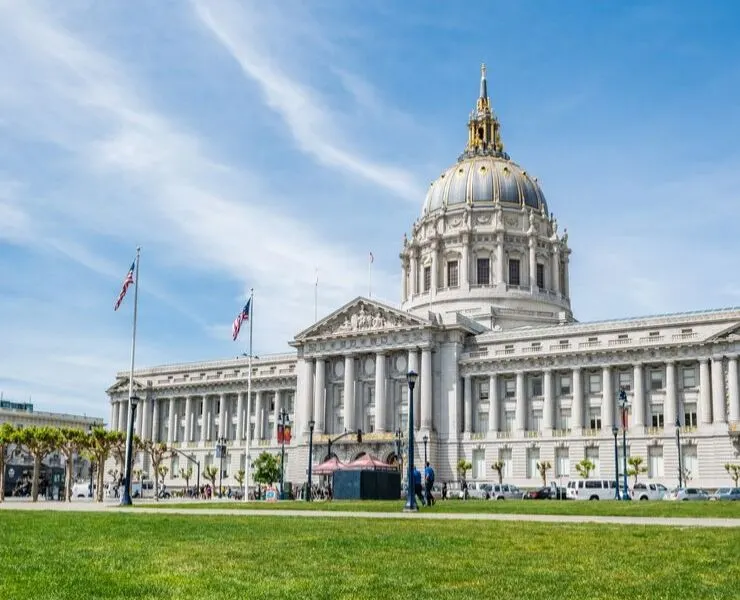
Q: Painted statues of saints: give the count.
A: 0